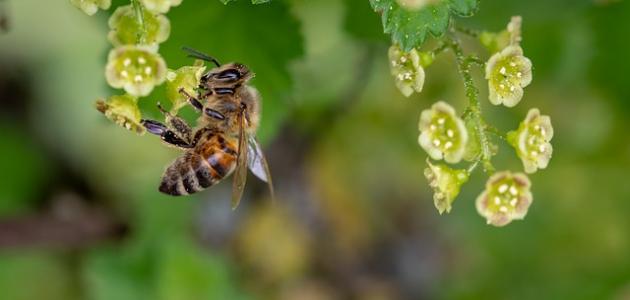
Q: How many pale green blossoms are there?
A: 13